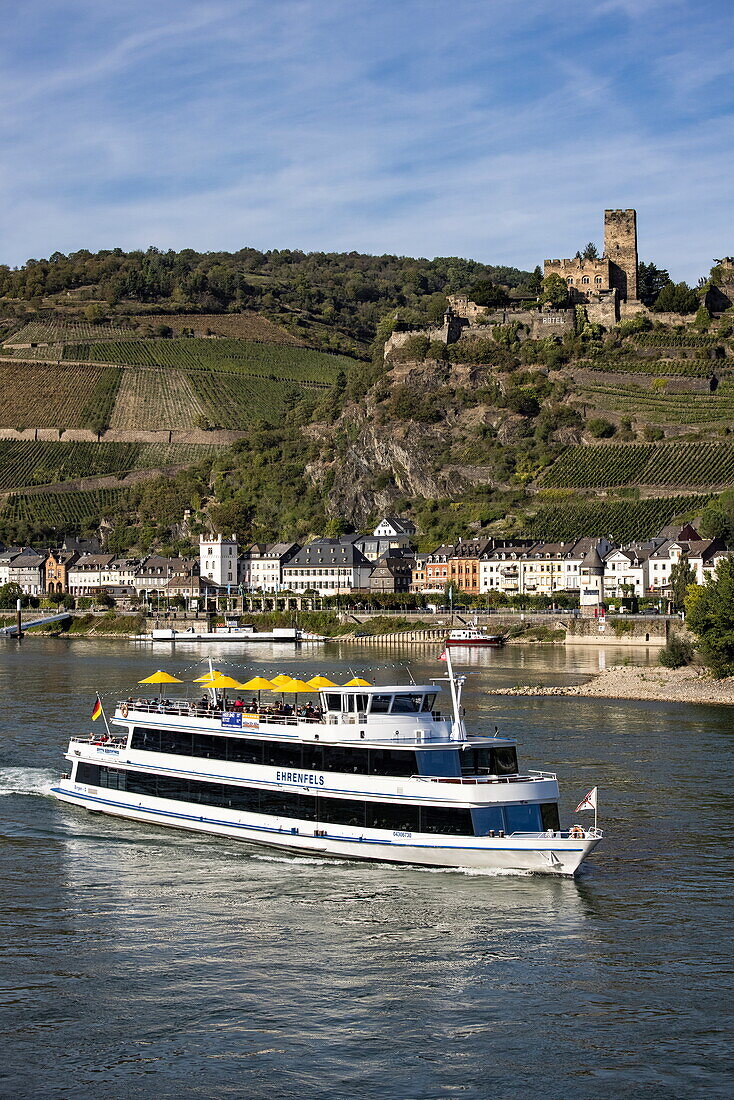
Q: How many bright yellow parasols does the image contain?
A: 8